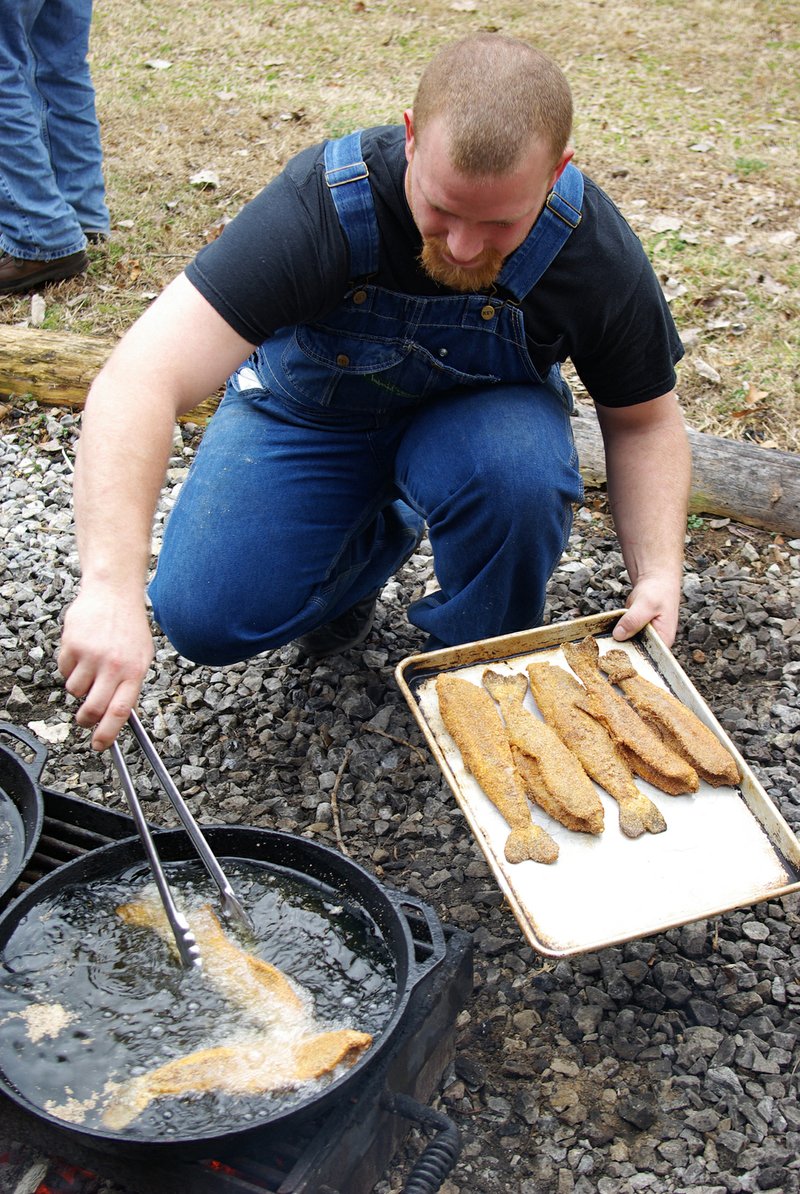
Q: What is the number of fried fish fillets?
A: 7